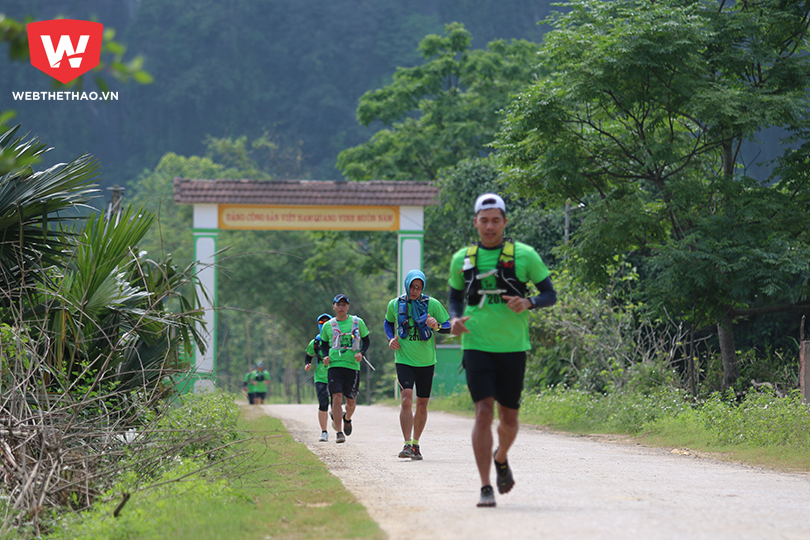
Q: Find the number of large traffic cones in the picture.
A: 0